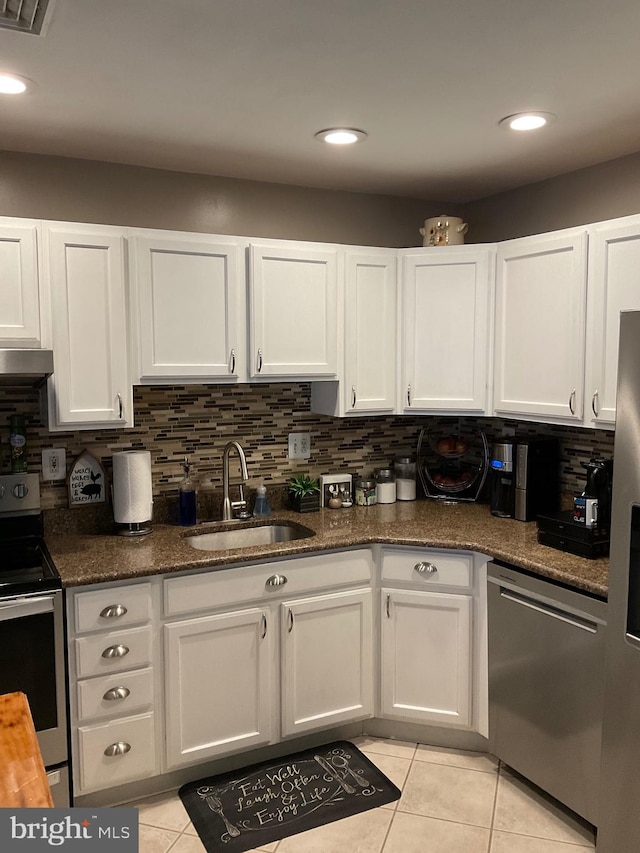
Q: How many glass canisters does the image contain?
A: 3